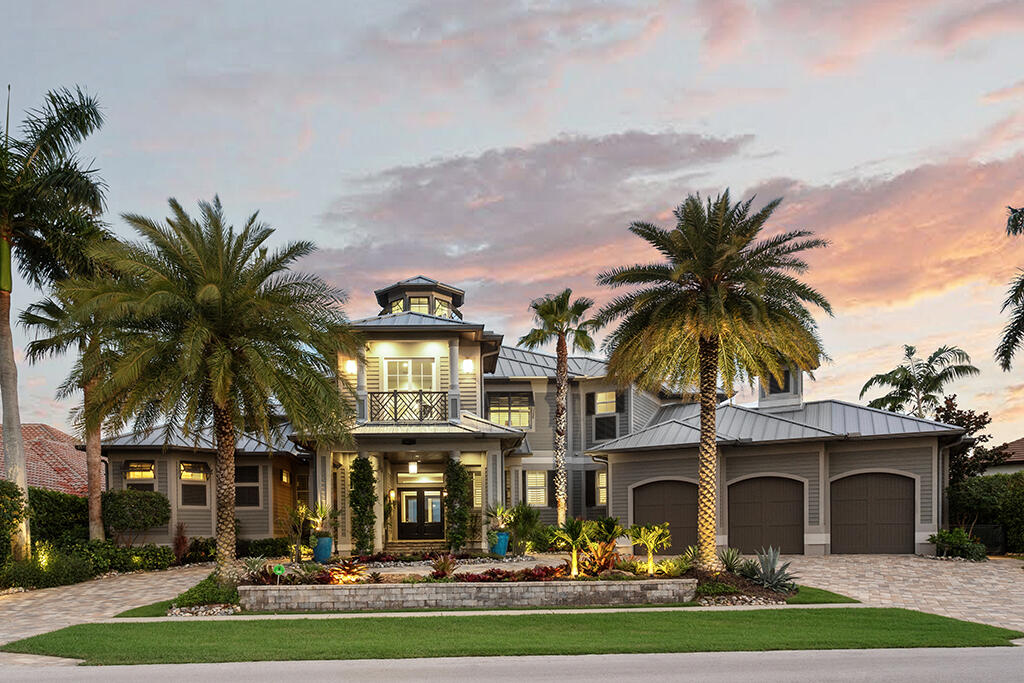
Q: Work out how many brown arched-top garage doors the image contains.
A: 3